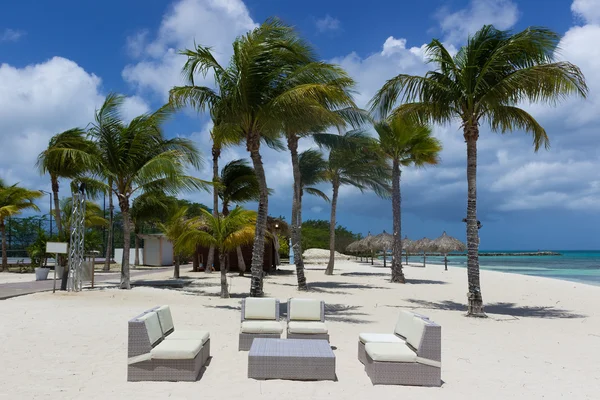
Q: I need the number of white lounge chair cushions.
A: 12